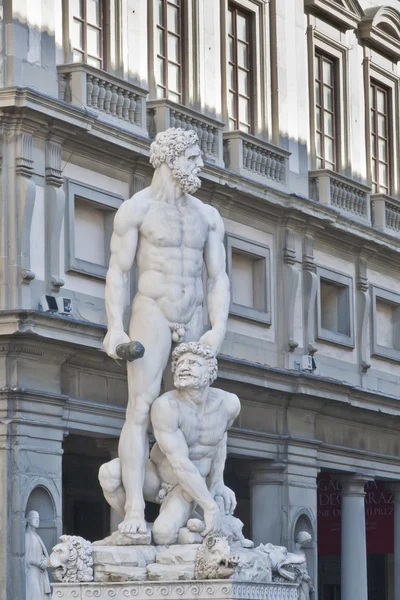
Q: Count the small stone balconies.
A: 5